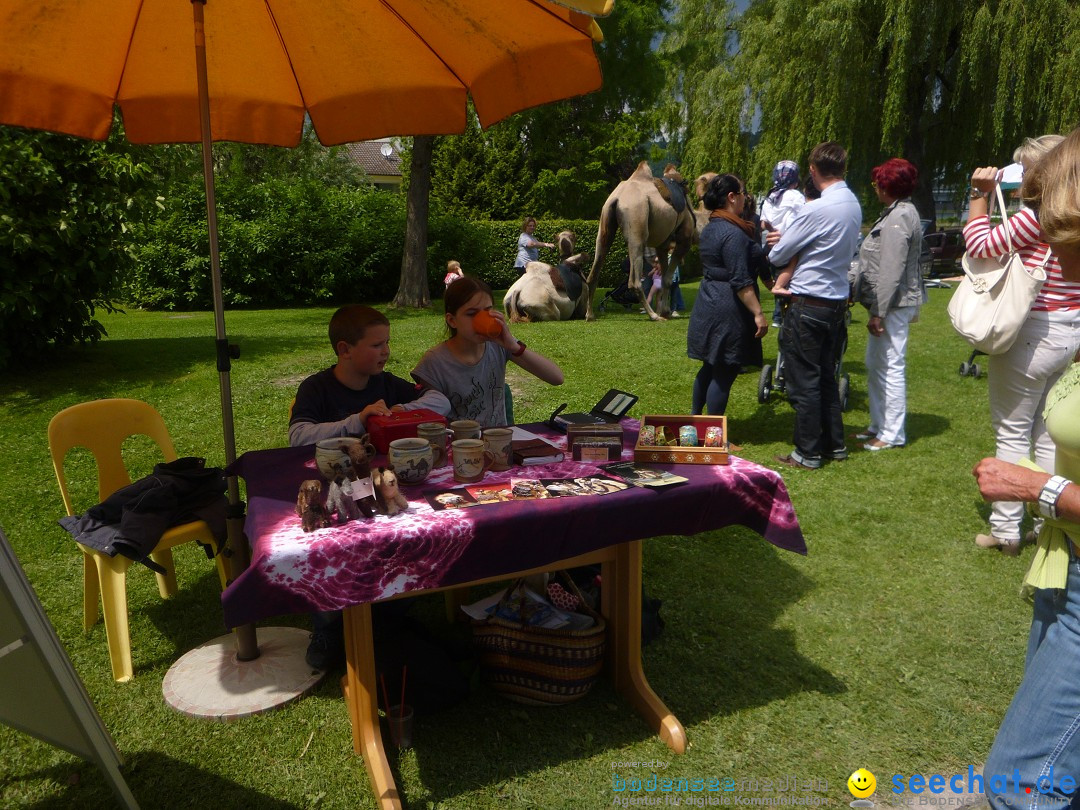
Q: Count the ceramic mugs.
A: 6